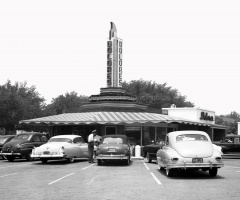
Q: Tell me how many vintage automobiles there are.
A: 7